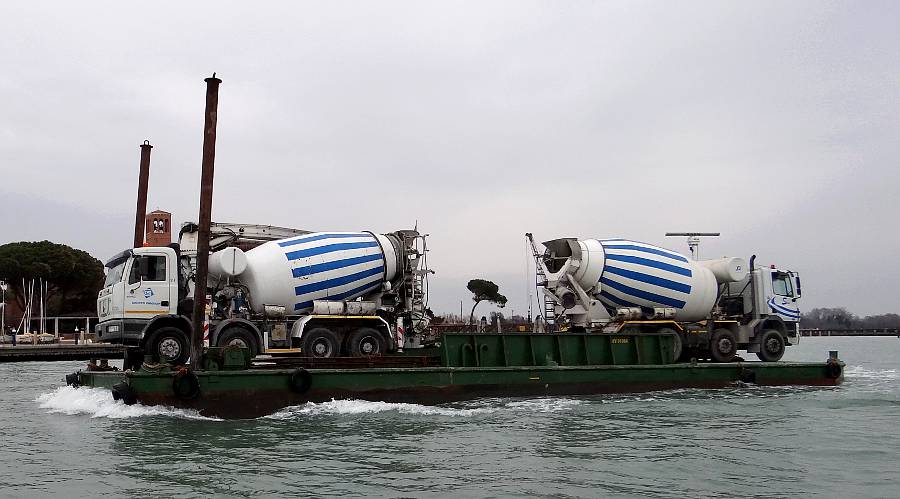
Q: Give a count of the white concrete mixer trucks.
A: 2